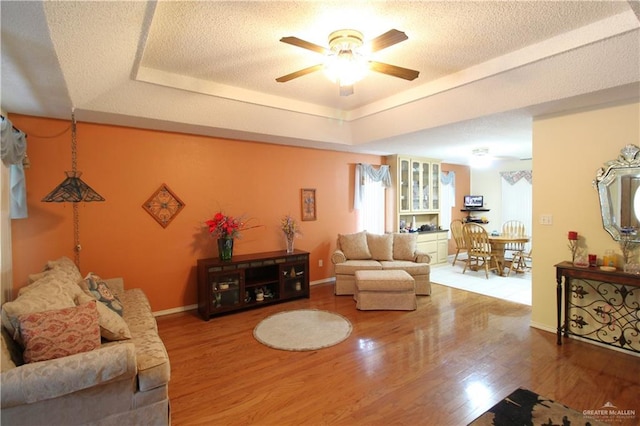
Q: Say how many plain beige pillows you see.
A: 3